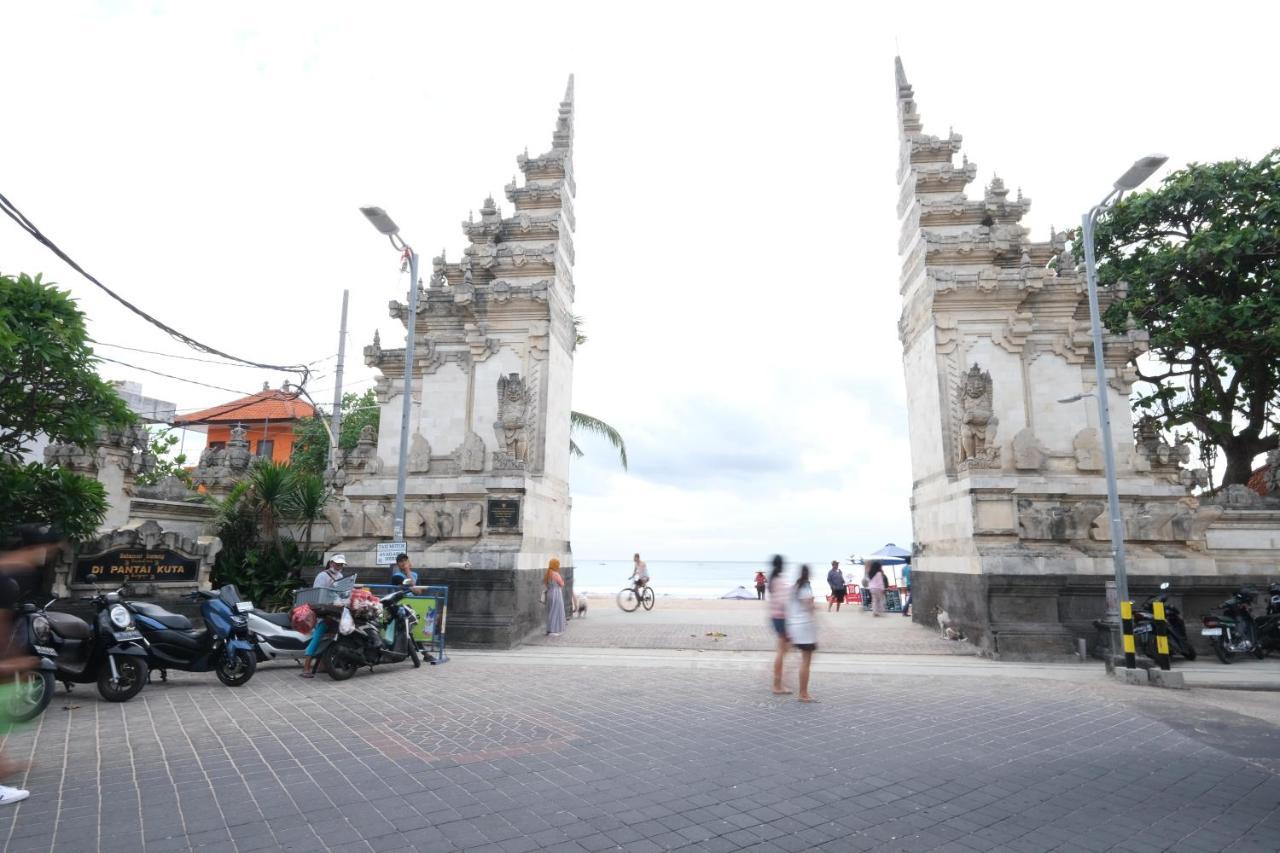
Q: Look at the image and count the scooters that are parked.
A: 8